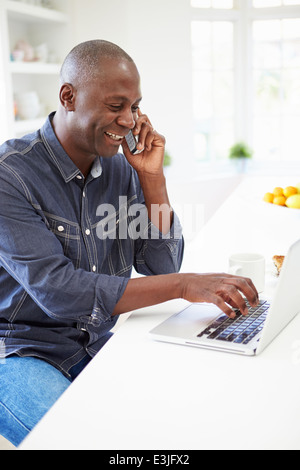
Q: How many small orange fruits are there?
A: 4